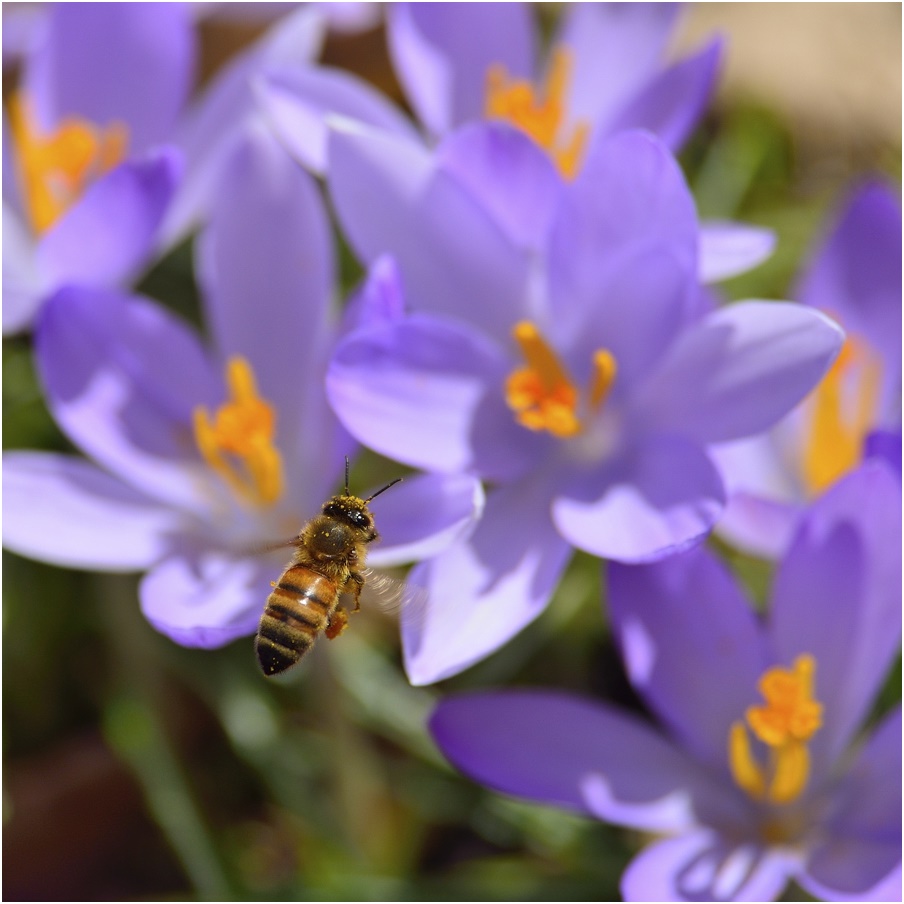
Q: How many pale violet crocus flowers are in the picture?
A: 6